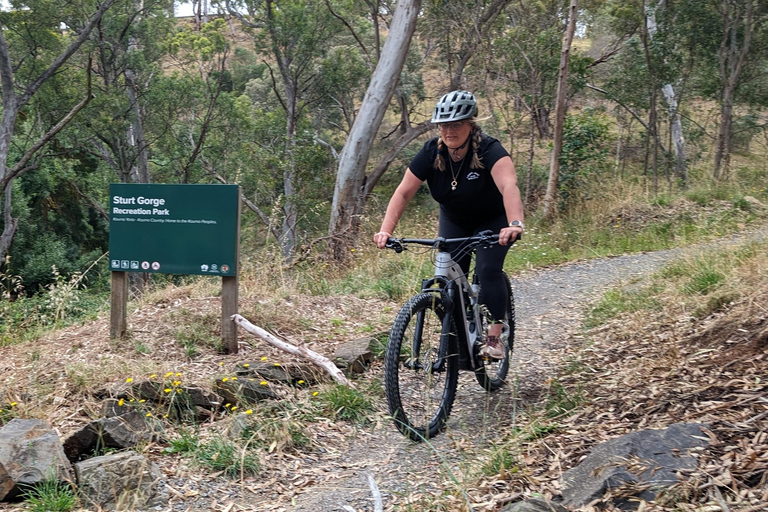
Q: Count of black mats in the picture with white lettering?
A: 0